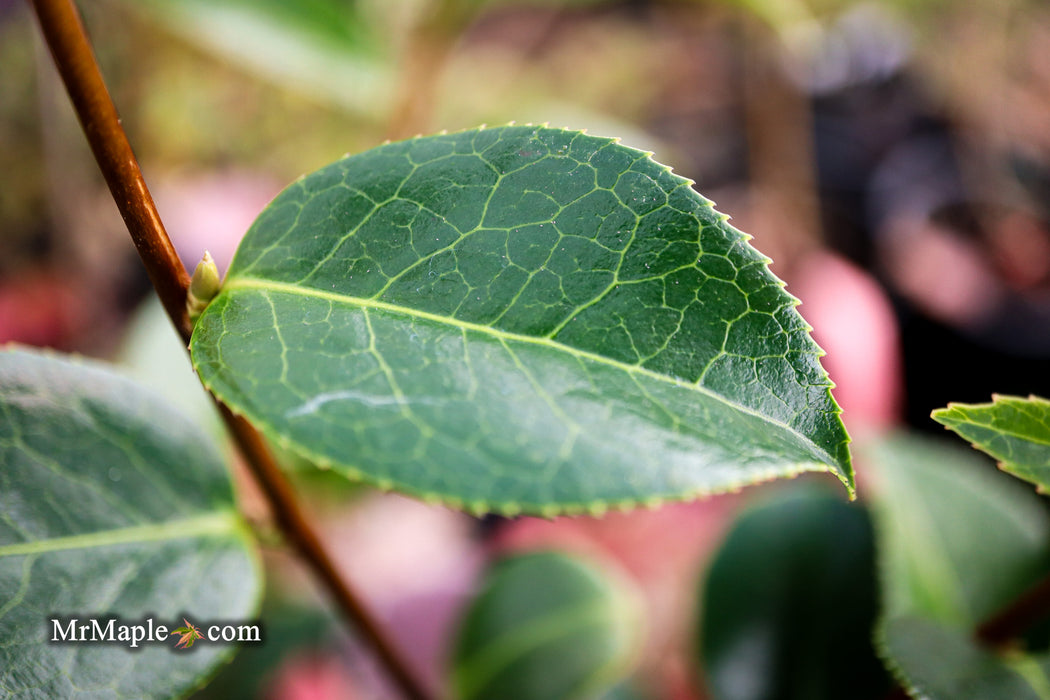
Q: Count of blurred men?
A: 0